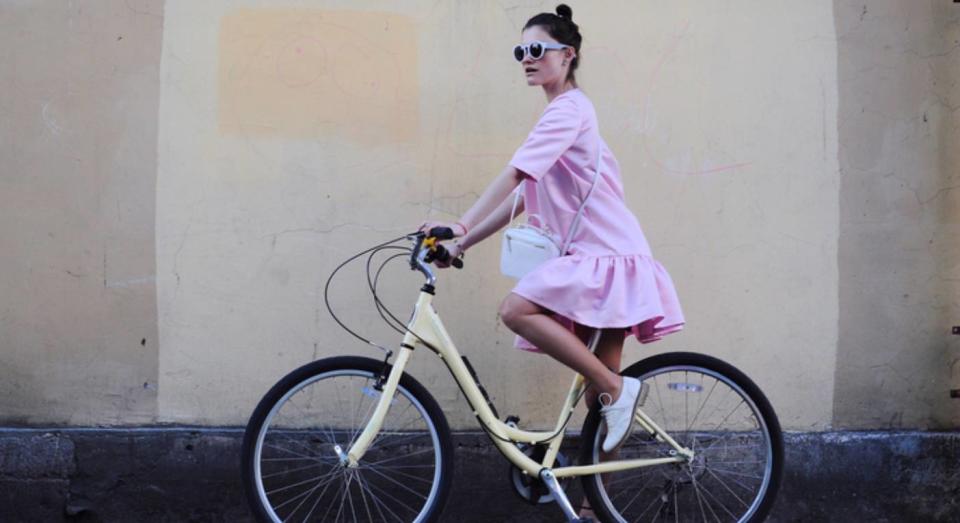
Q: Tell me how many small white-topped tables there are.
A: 0